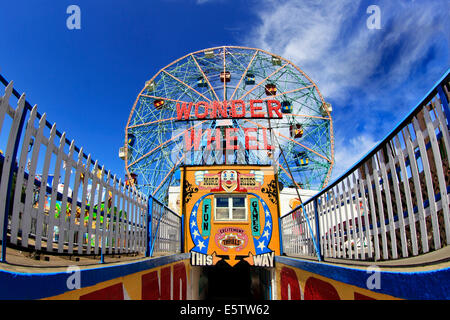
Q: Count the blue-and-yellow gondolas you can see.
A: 5